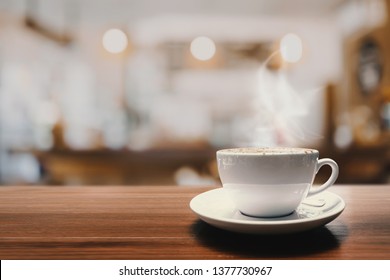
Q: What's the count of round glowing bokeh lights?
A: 3